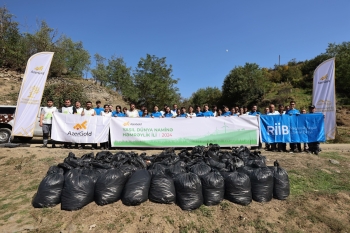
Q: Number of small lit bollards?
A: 0